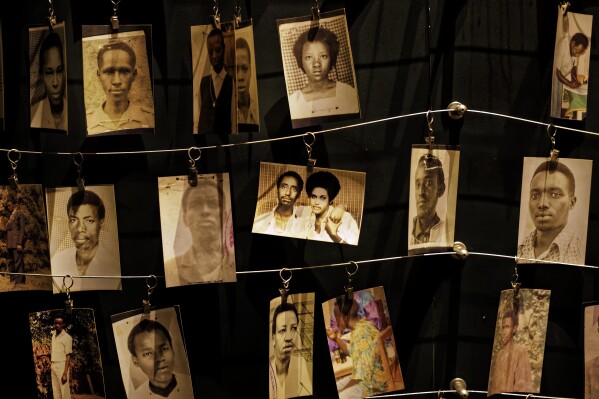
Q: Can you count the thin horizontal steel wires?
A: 3